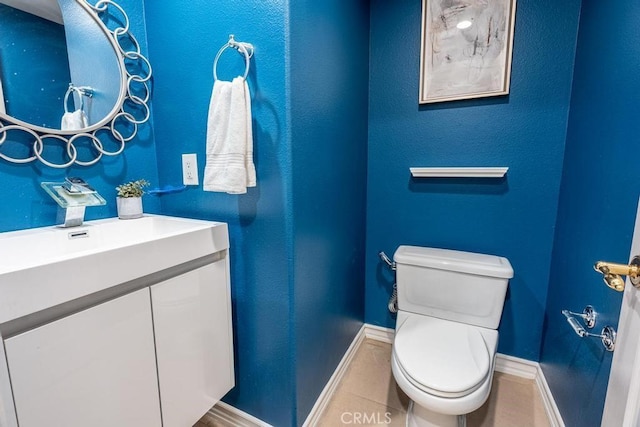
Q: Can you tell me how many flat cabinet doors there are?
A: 2